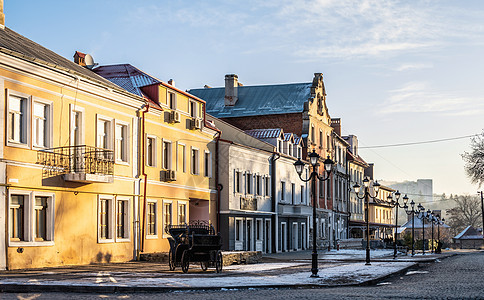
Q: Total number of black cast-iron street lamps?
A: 7